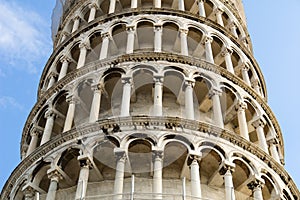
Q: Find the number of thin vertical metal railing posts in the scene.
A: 5